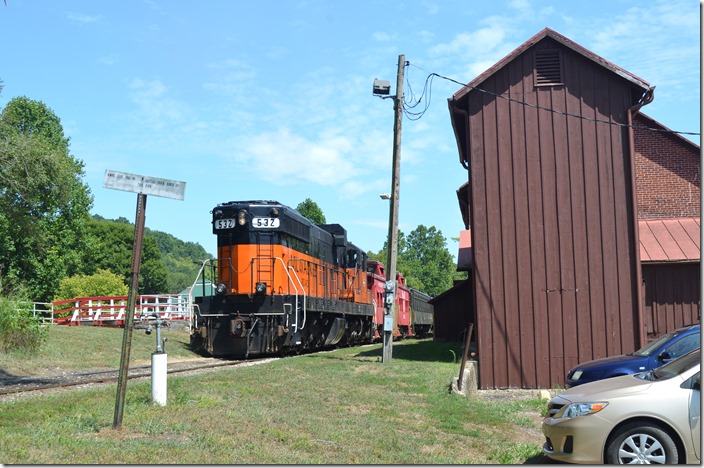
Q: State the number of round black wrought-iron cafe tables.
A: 0